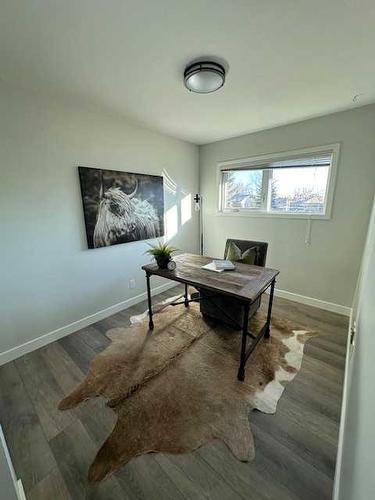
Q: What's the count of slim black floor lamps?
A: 1